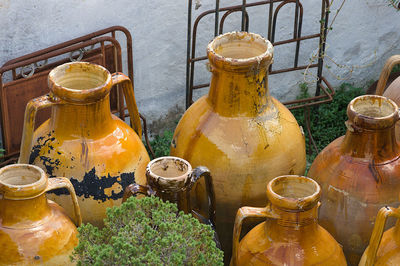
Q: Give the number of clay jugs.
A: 8